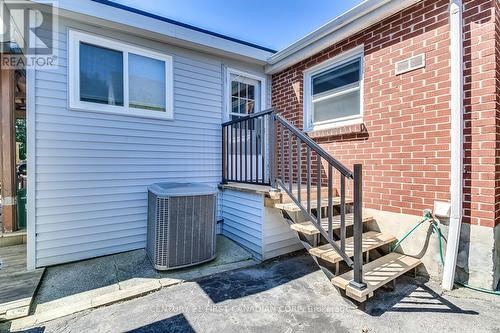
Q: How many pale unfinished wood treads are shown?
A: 4